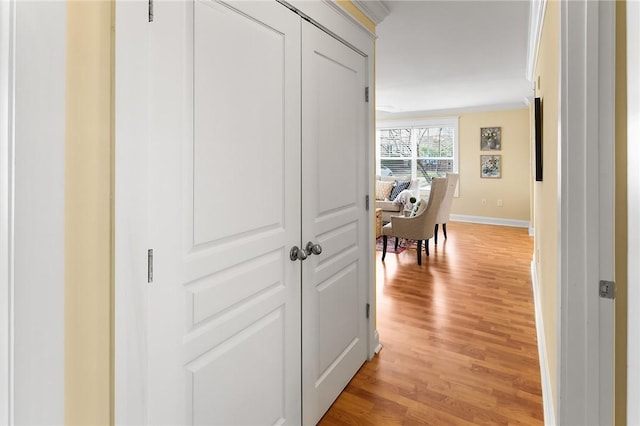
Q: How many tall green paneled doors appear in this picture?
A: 0